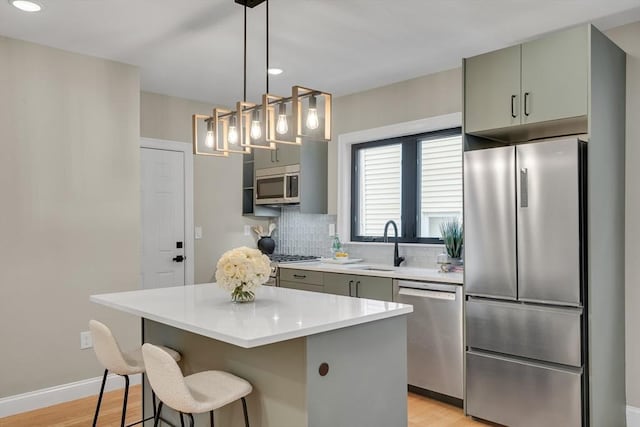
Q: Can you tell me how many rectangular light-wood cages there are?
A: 5